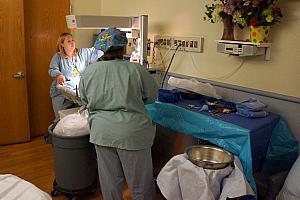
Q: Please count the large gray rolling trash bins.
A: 1